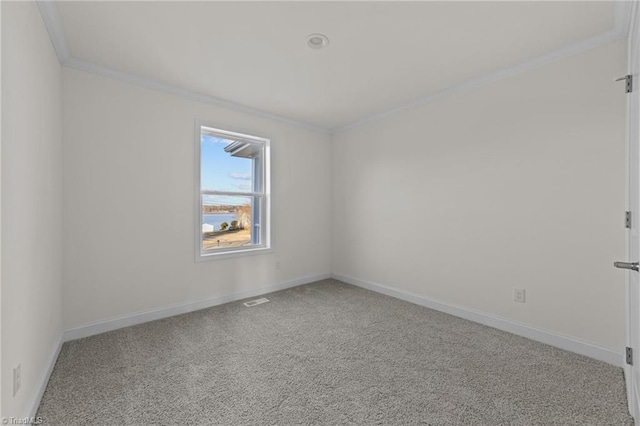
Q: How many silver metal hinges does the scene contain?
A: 3